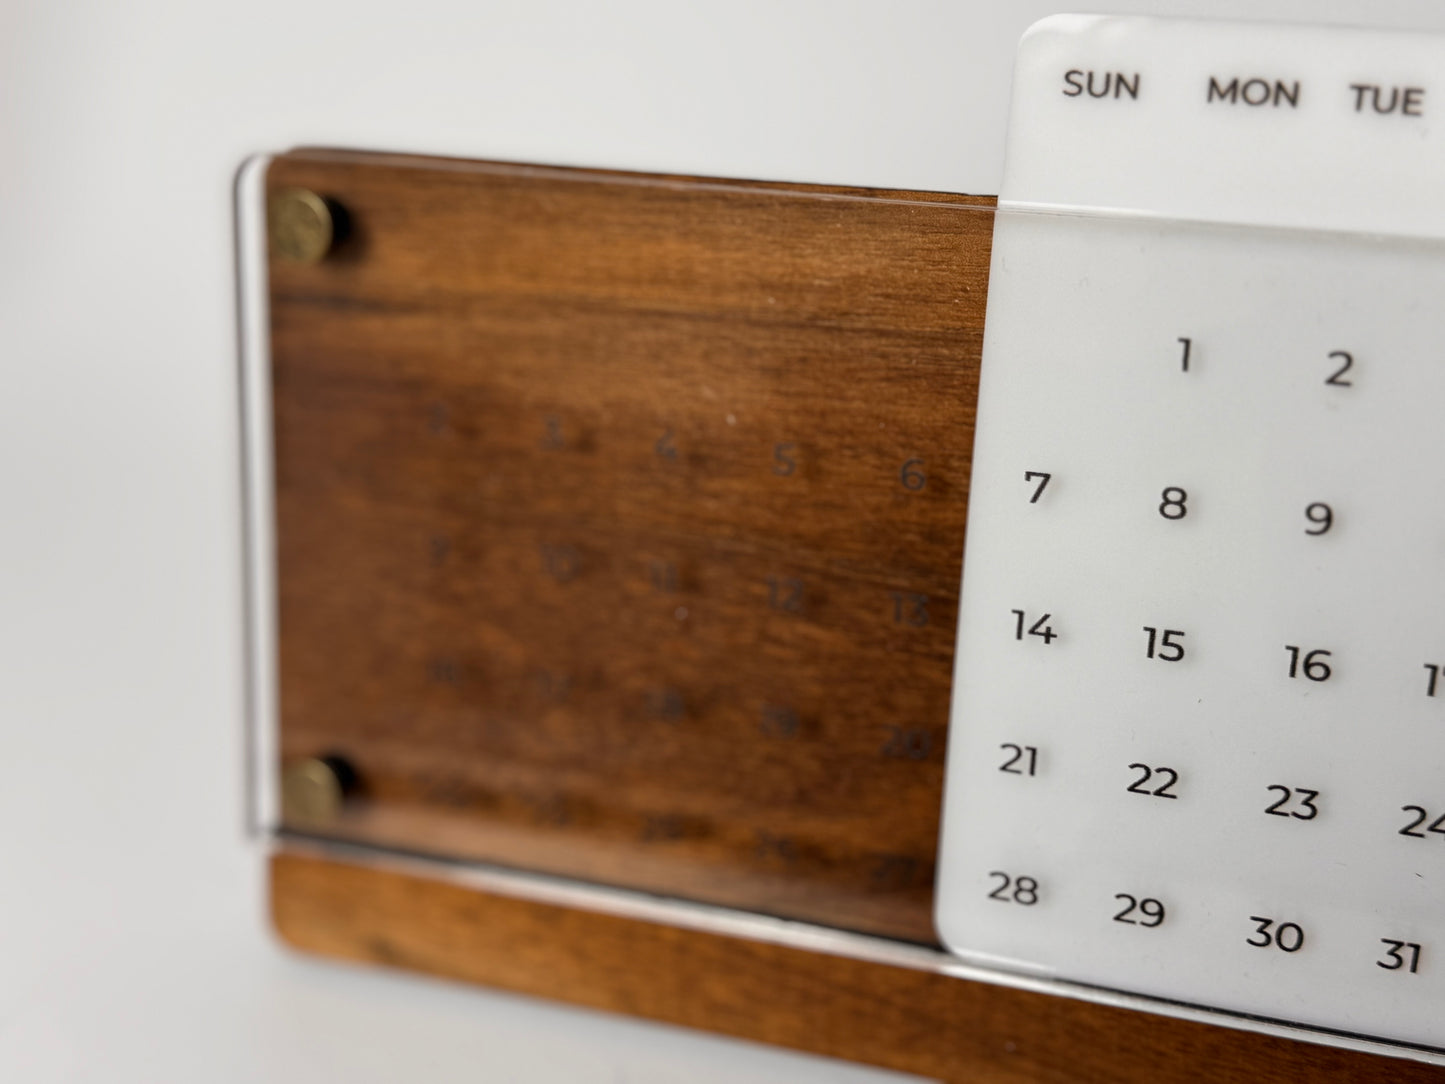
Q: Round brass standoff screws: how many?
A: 2